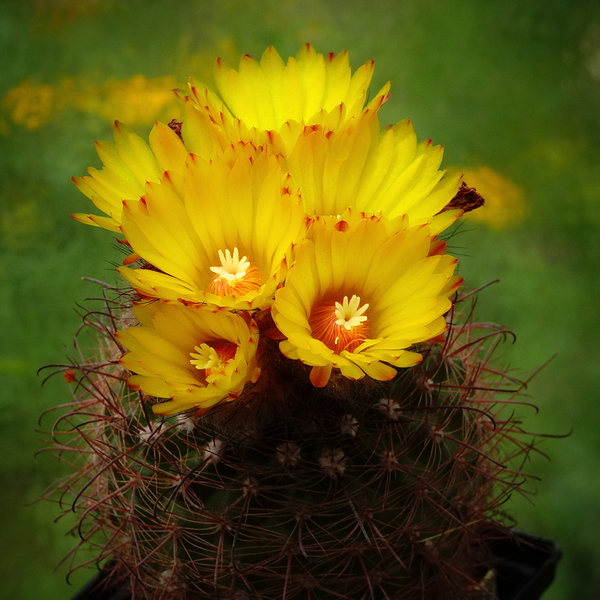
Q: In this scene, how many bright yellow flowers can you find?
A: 6